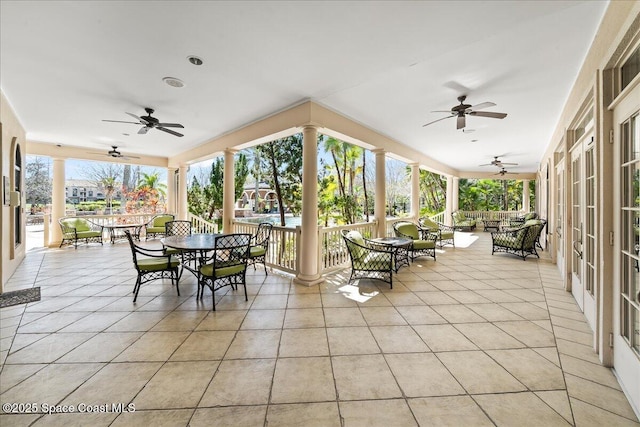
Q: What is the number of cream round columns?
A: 10